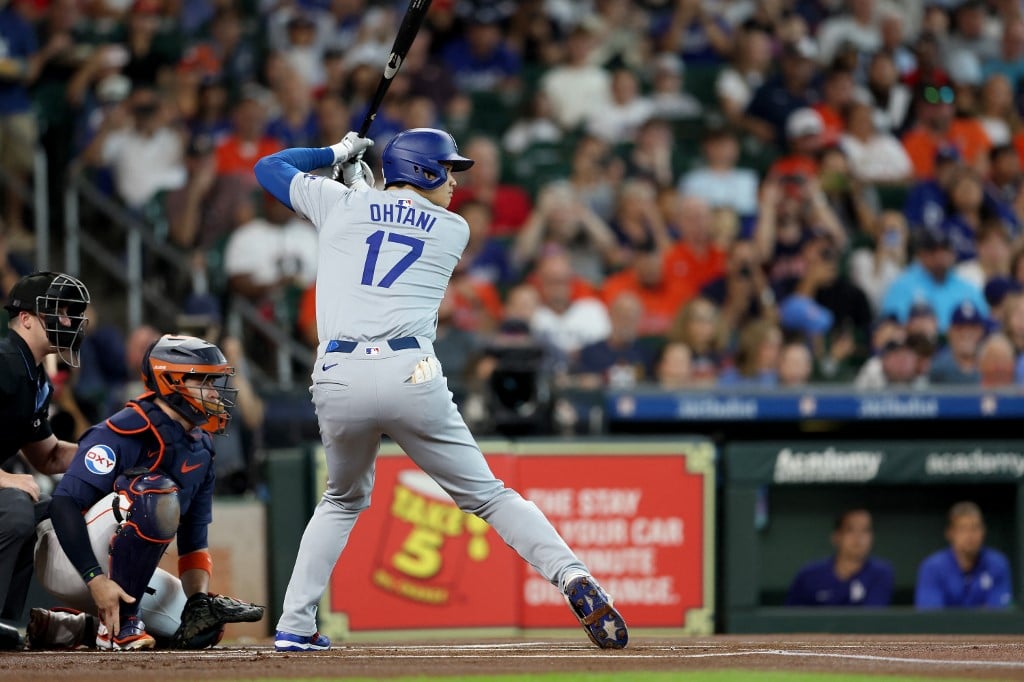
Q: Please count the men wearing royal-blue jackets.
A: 2